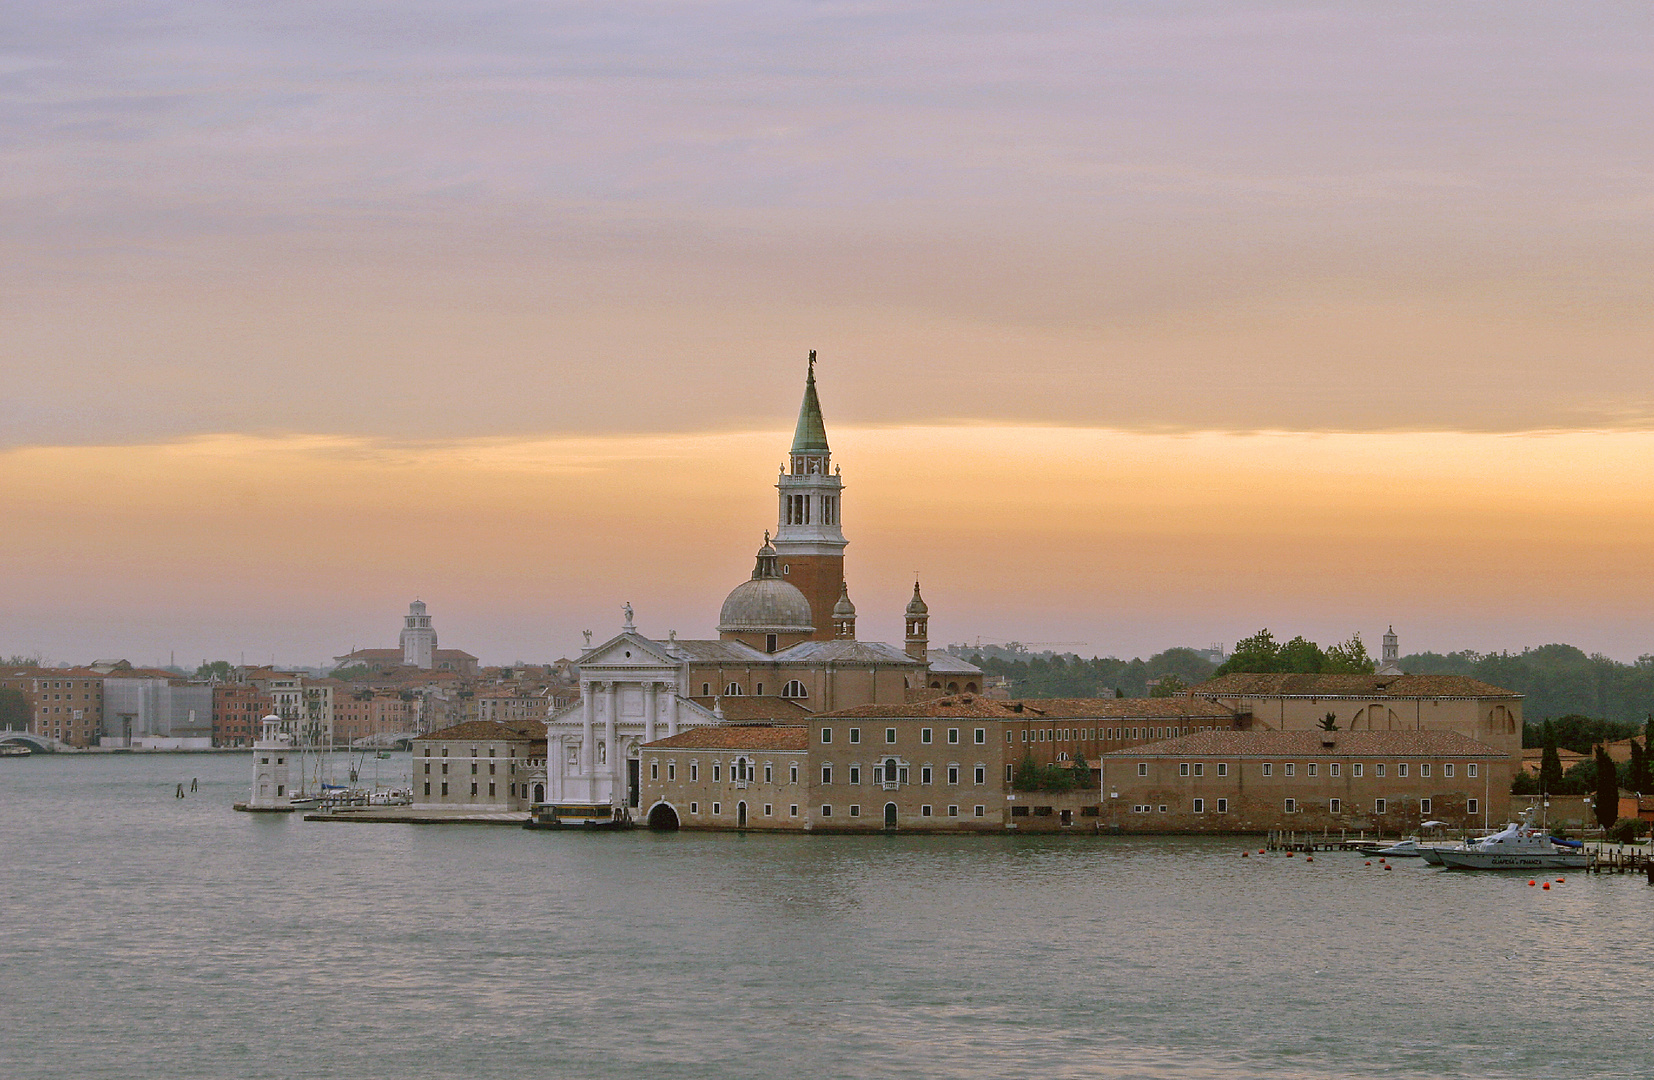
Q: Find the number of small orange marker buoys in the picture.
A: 10